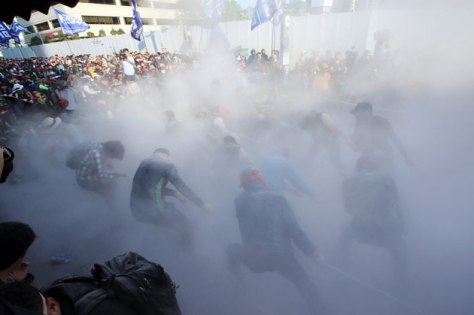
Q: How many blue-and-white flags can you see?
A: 6